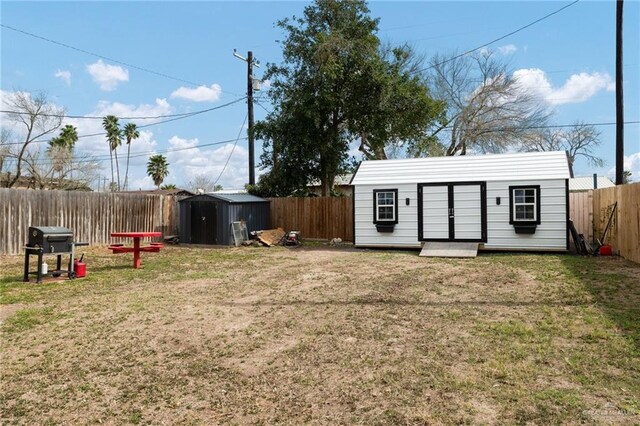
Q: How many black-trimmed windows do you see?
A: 2